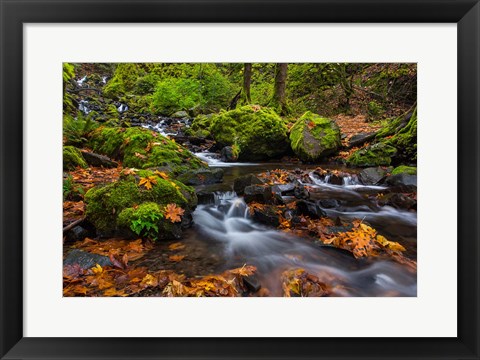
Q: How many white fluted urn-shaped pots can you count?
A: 0